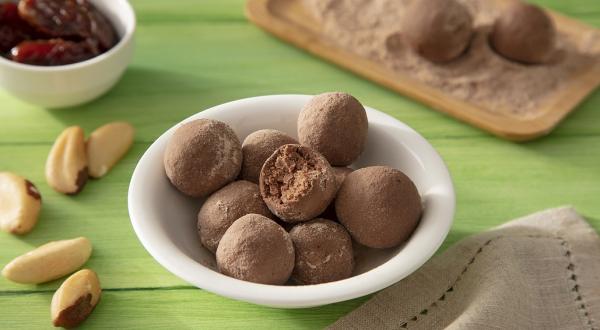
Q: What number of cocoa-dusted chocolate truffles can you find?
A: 11